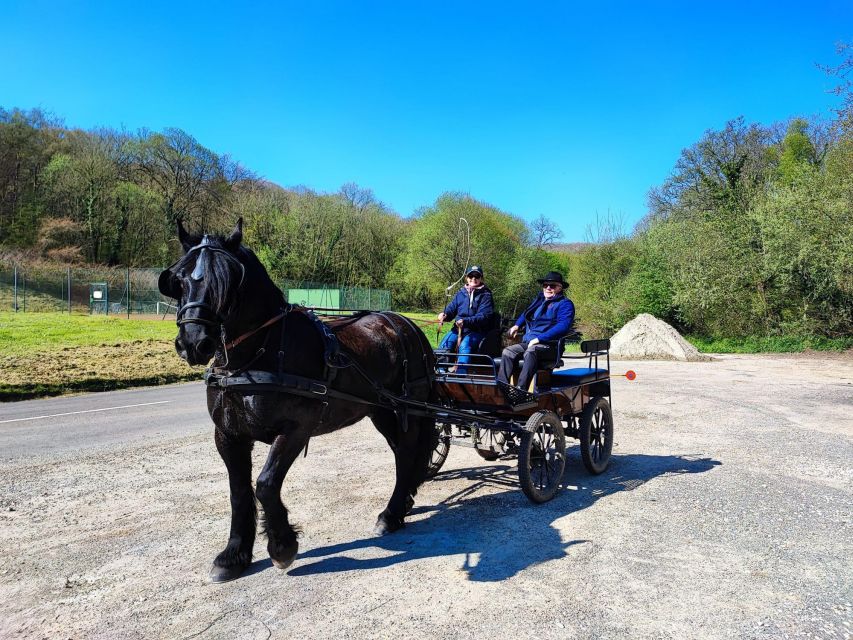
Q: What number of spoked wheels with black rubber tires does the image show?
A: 4